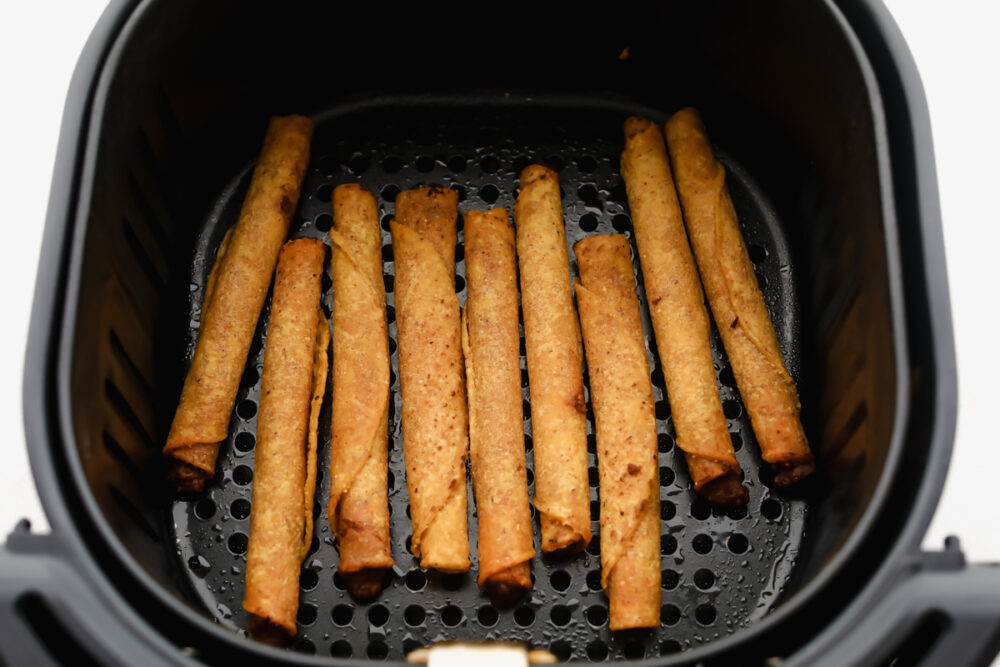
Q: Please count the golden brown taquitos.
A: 9